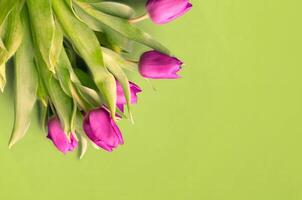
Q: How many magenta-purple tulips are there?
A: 5